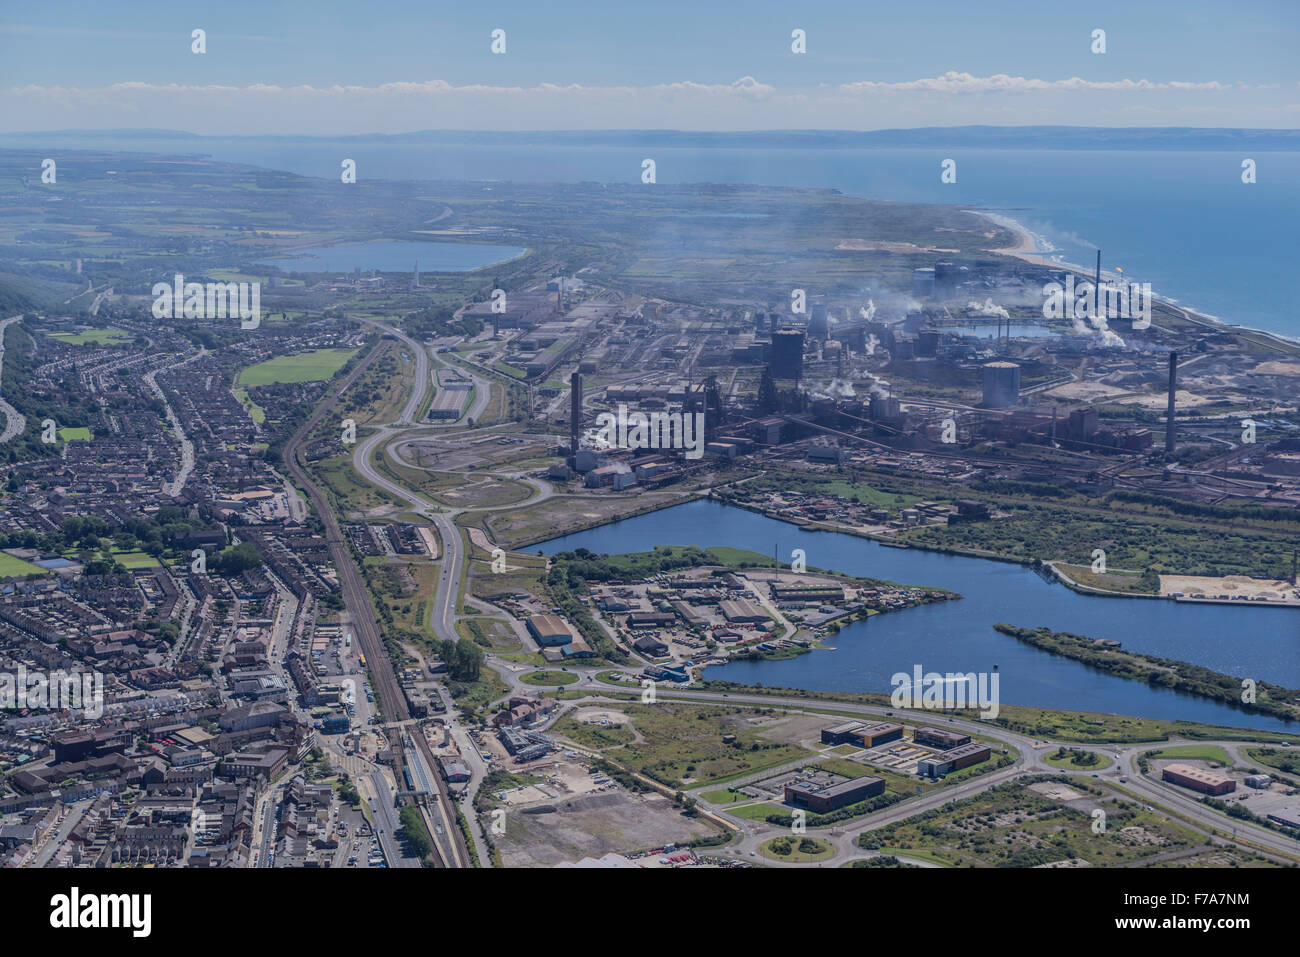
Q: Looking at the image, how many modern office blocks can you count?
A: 4